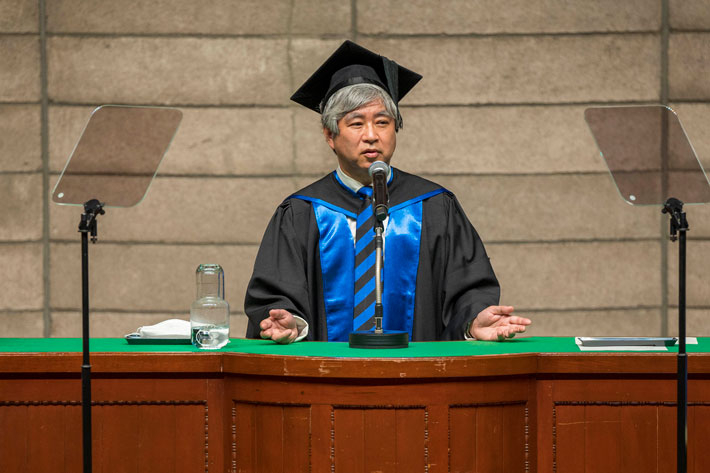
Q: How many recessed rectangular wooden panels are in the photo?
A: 5